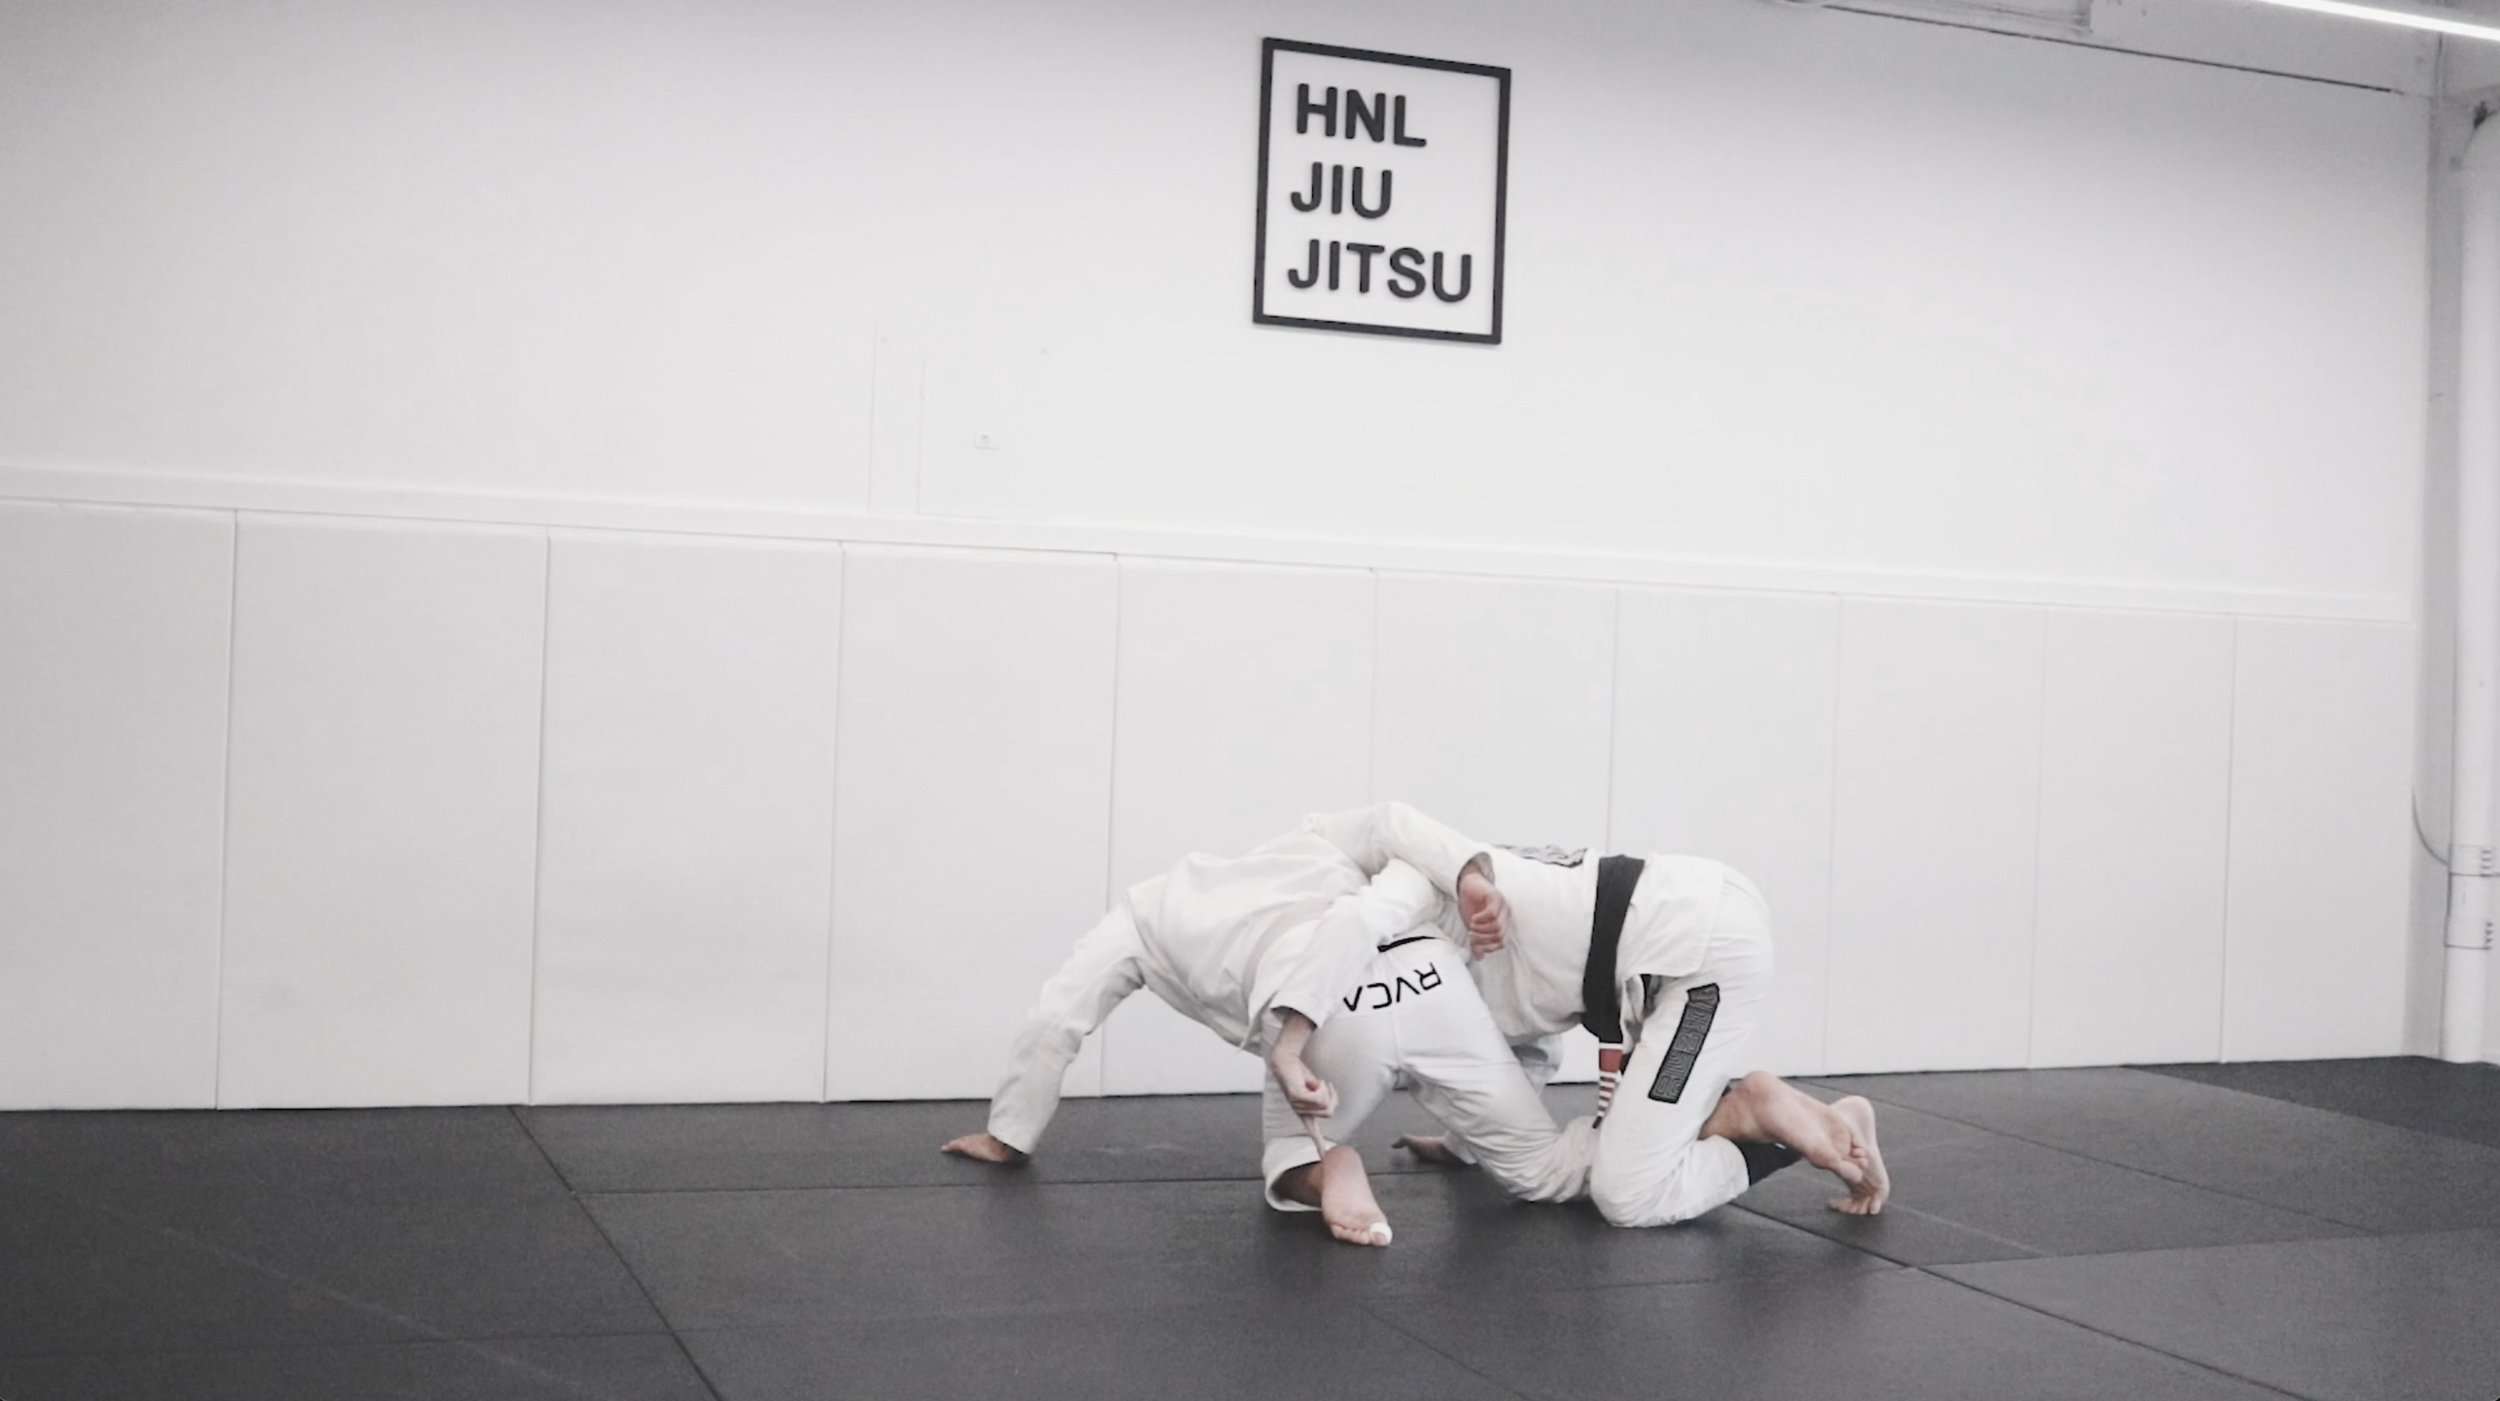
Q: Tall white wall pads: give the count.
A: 10